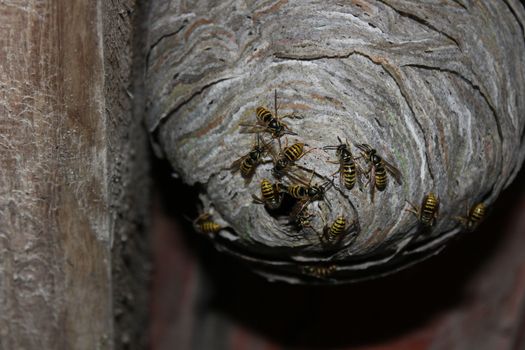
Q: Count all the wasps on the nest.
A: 13